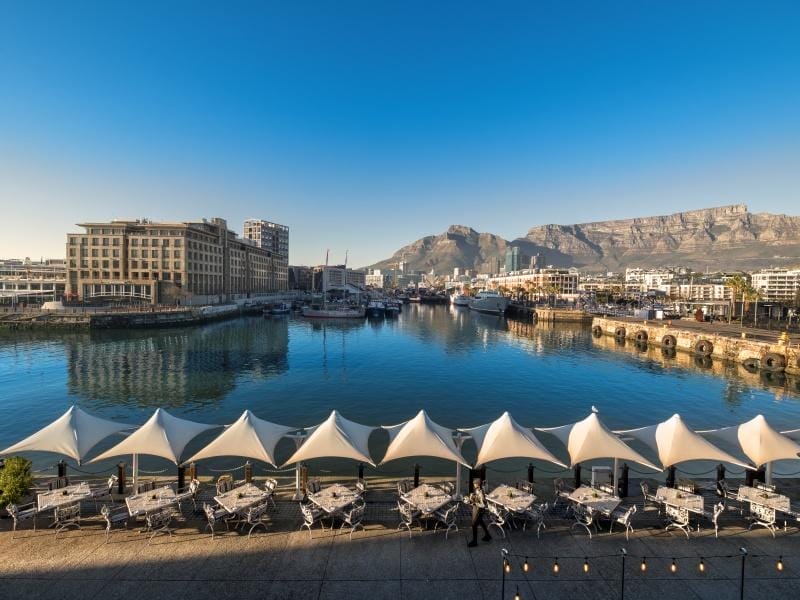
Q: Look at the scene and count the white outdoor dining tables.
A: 9